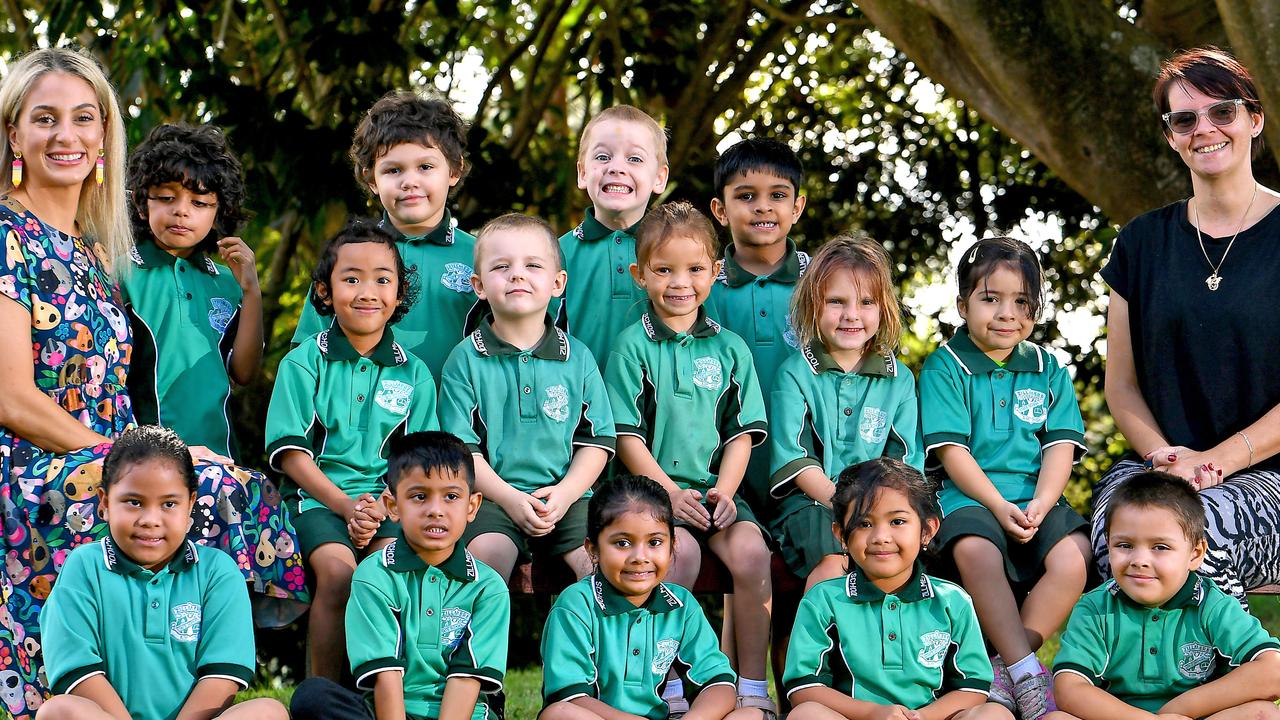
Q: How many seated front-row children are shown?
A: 5